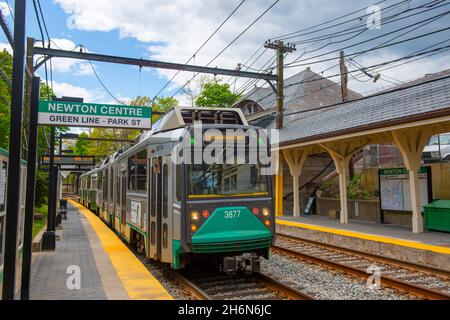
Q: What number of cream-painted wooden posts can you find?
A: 3